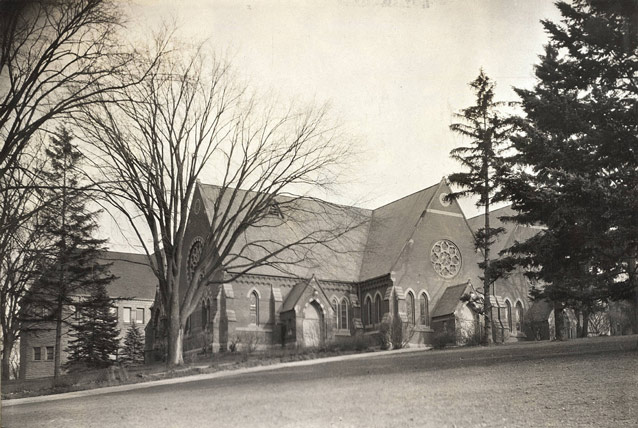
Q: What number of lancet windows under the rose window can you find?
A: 2